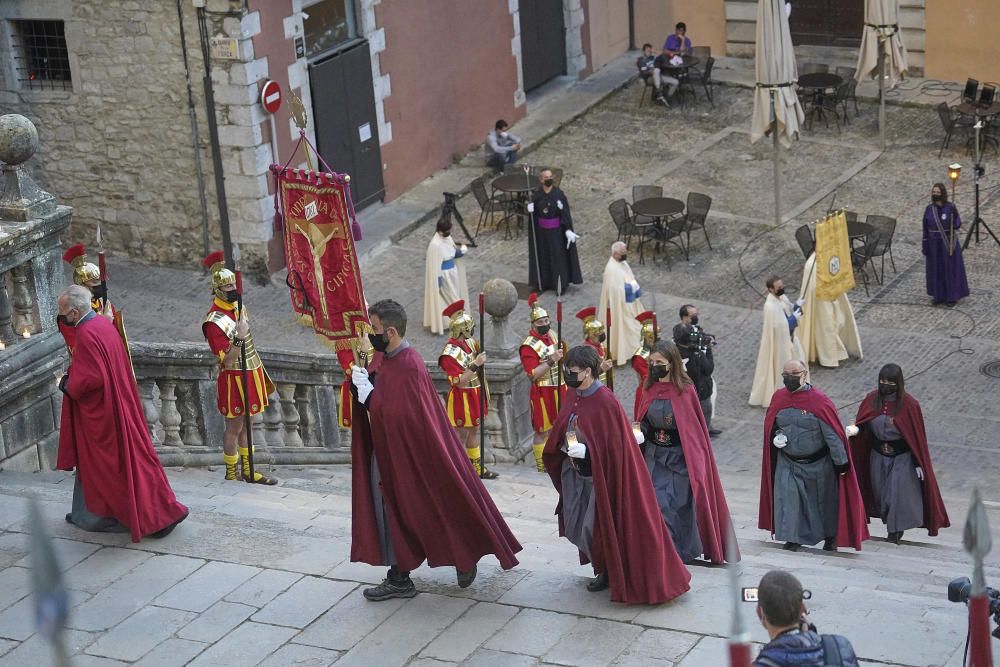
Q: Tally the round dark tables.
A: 6